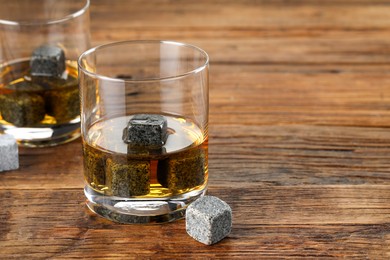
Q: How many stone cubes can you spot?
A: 9